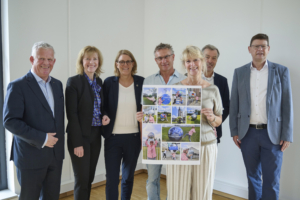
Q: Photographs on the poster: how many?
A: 12